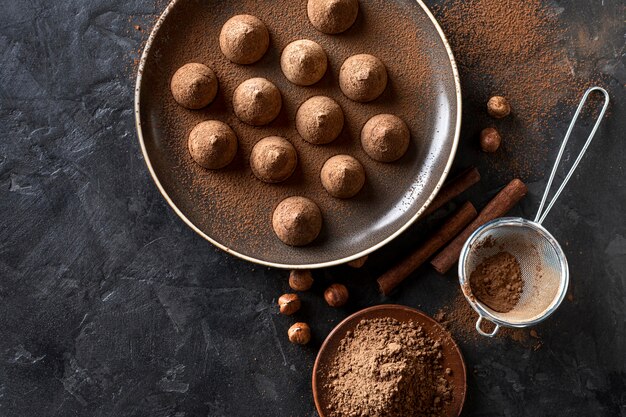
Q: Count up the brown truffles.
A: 12